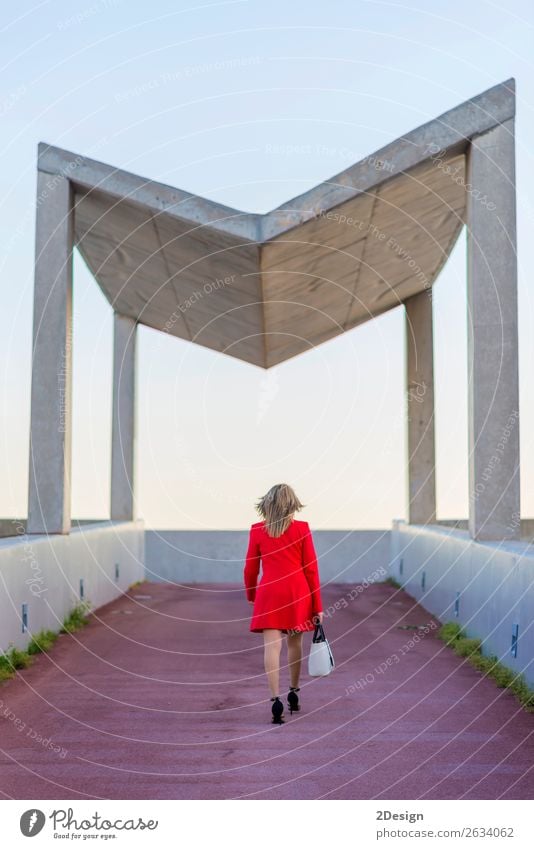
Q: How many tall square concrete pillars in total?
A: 4